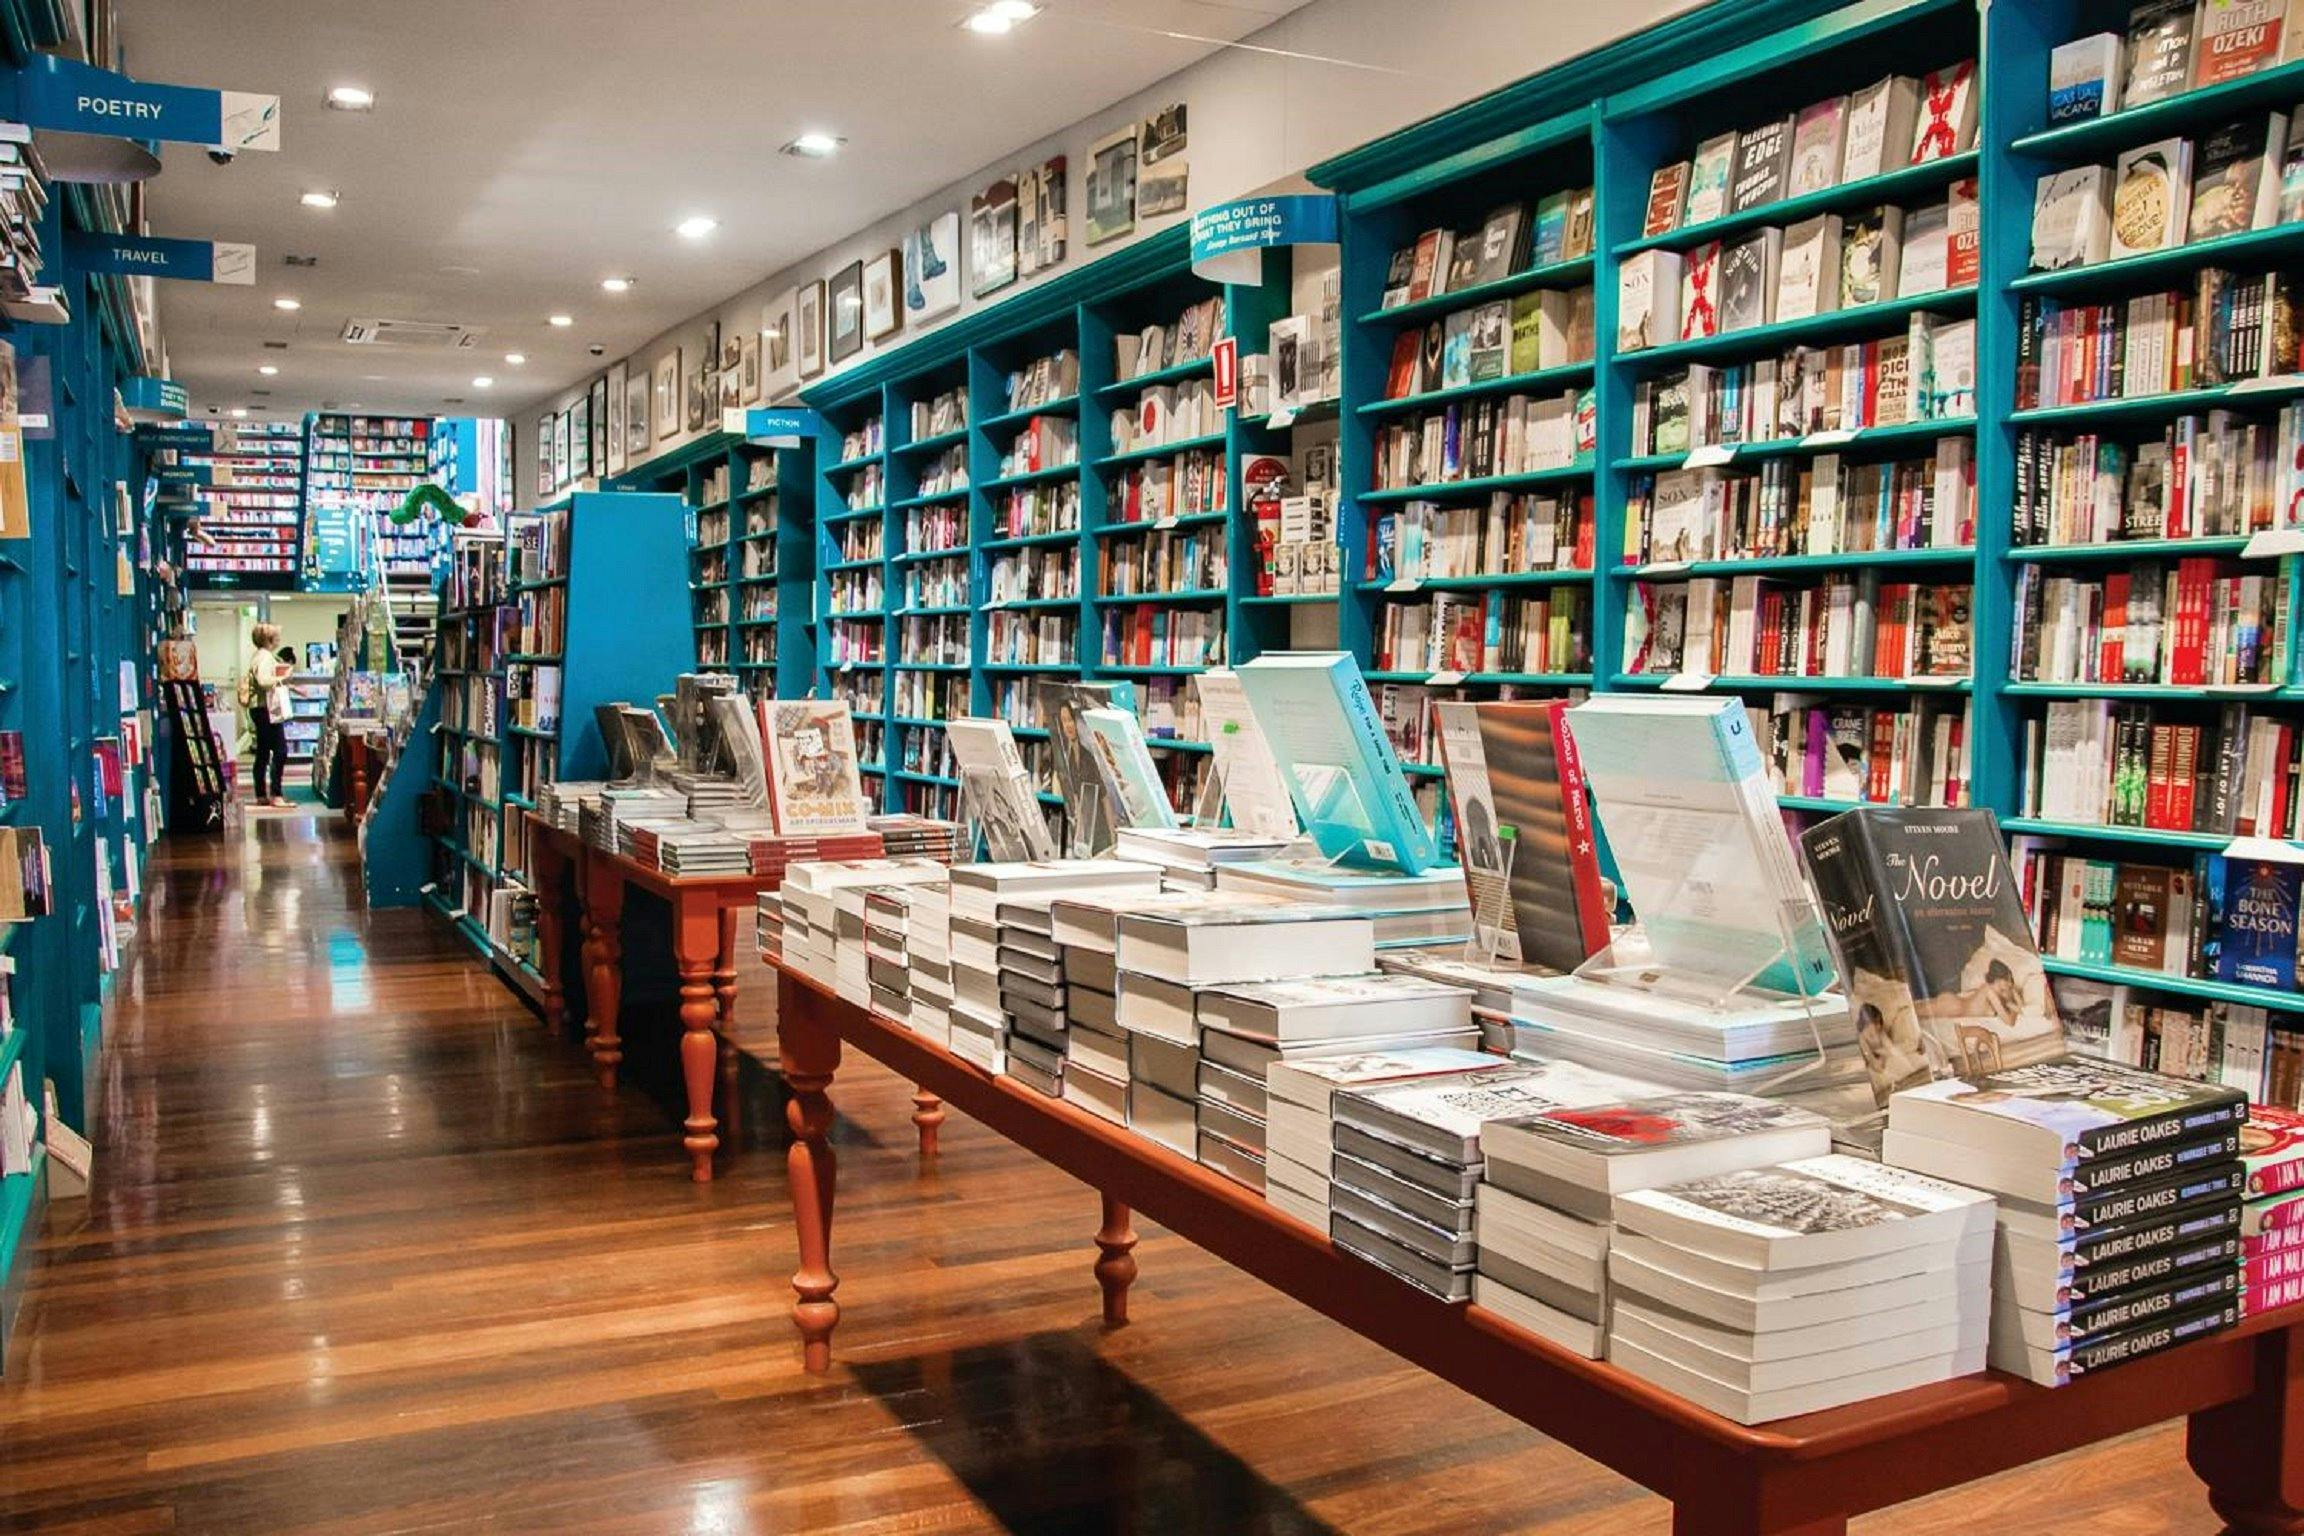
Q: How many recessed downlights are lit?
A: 12